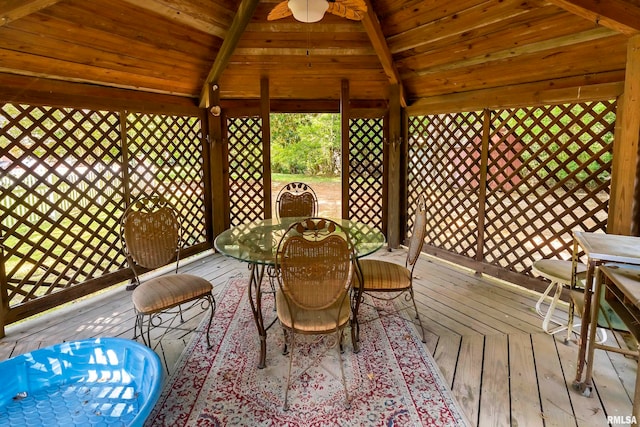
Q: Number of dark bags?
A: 0